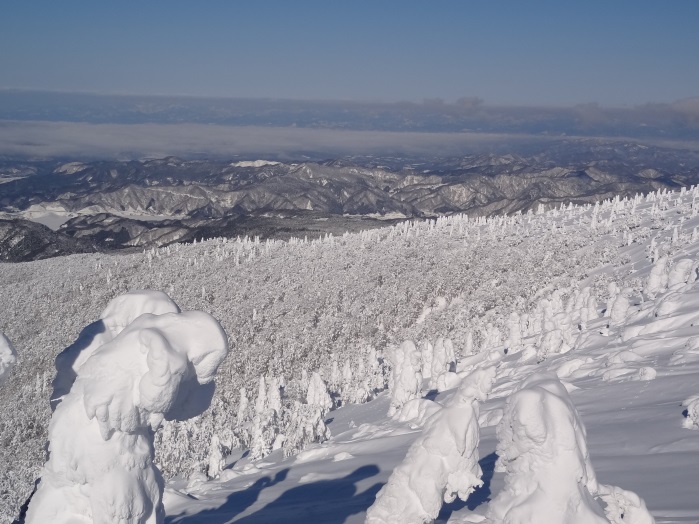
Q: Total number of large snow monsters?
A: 3